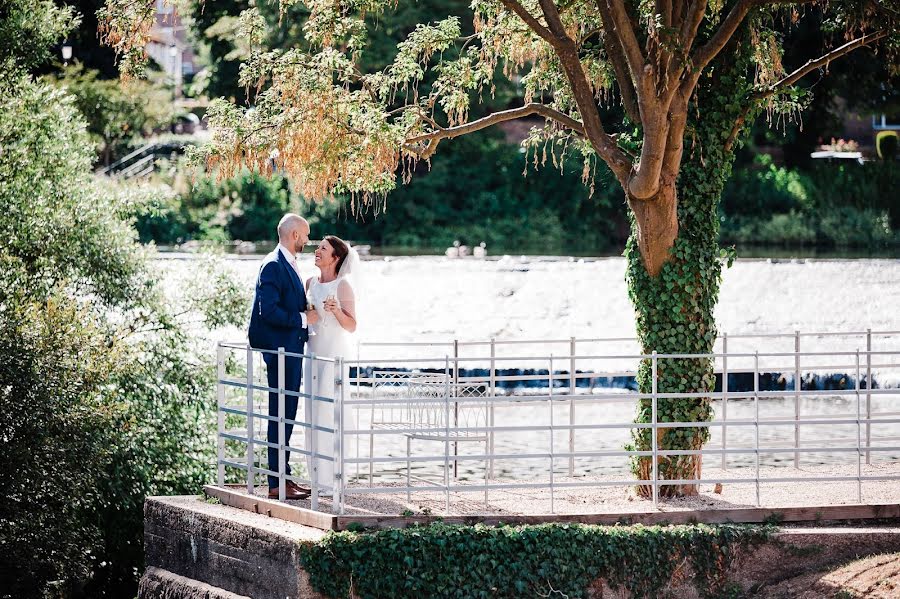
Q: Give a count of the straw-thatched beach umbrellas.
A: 0